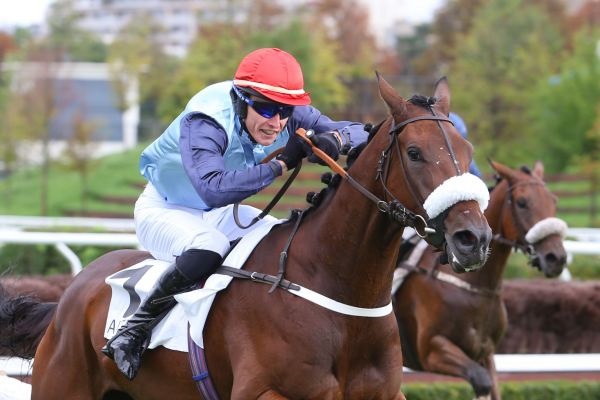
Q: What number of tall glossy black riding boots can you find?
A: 1